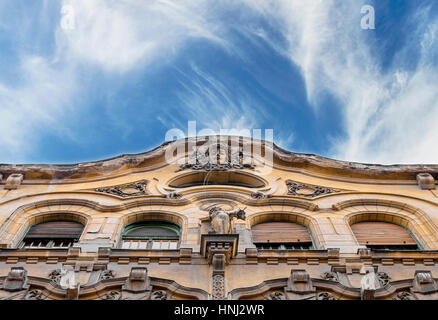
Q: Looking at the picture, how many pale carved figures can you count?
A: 1